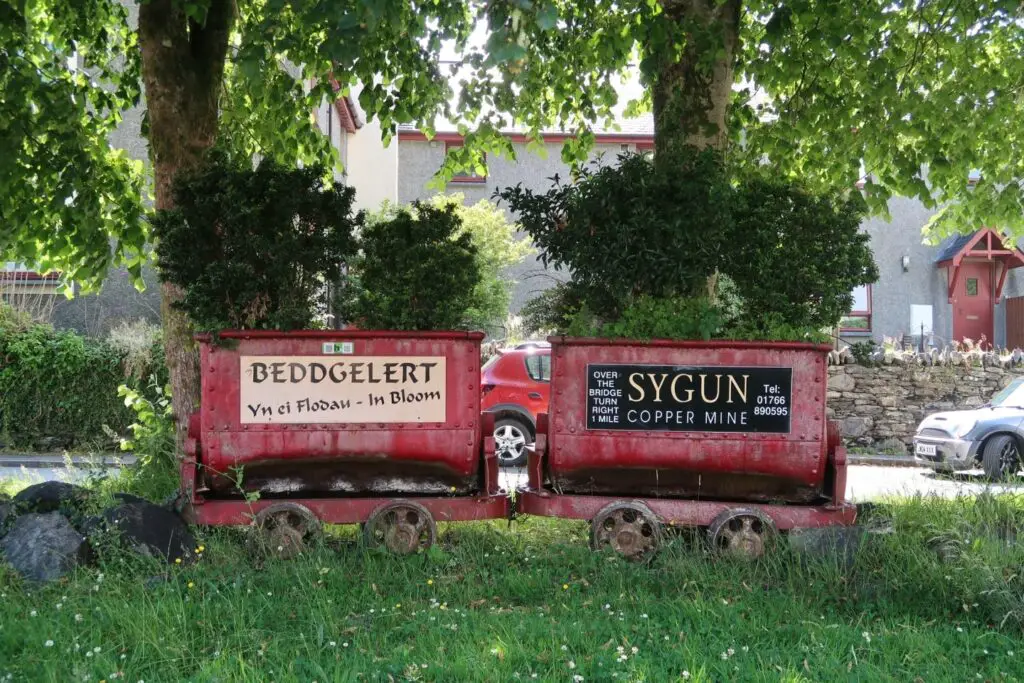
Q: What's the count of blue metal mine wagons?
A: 0